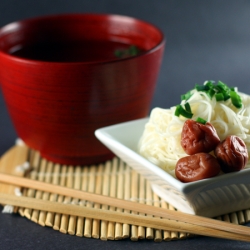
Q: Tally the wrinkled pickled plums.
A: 3